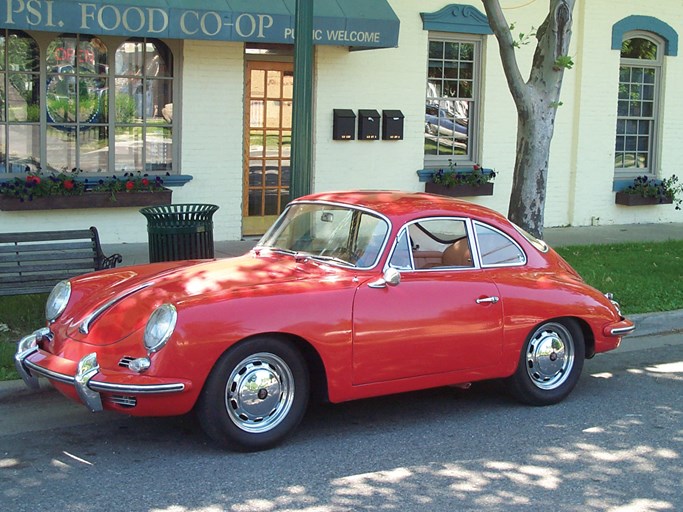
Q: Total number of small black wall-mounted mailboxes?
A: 3